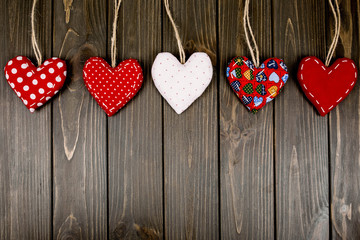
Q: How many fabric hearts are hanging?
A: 5